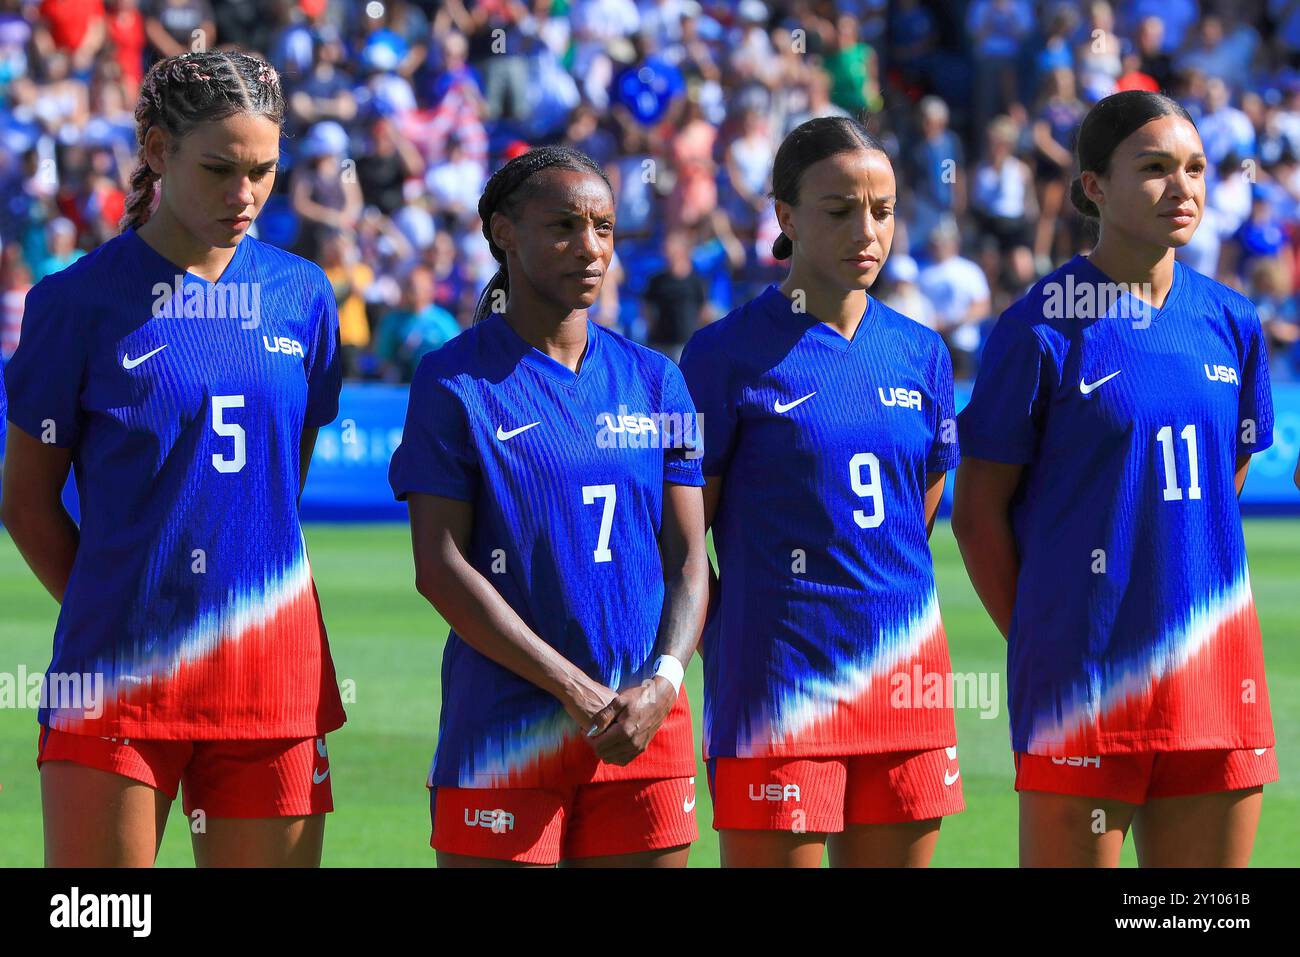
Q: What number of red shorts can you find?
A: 4